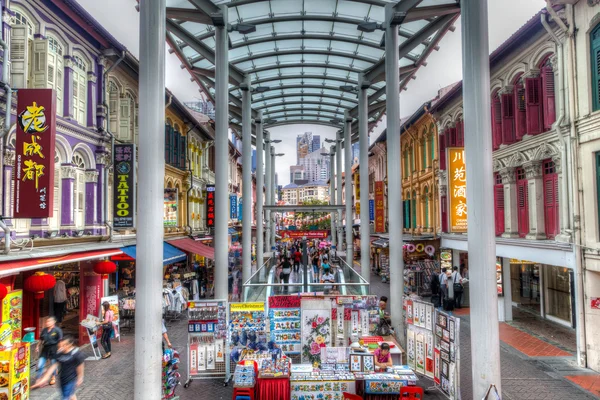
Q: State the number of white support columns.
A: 12